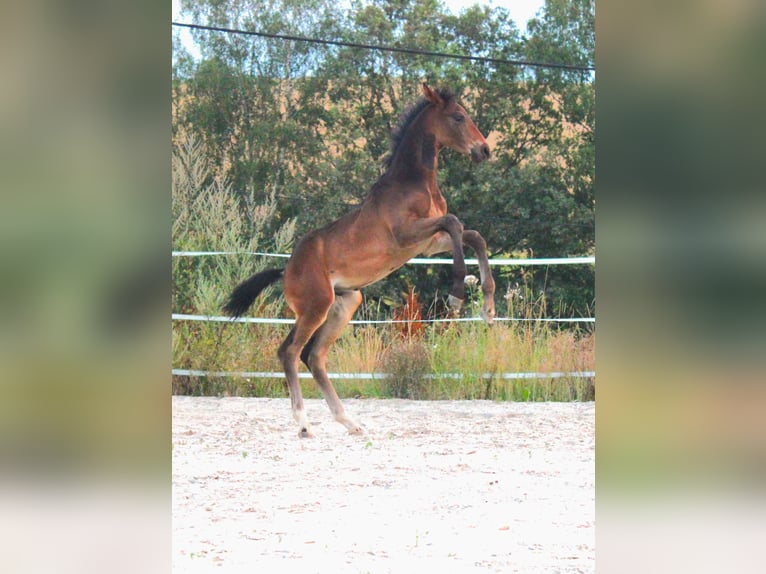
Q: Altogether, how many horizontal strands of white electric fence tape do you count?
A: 3